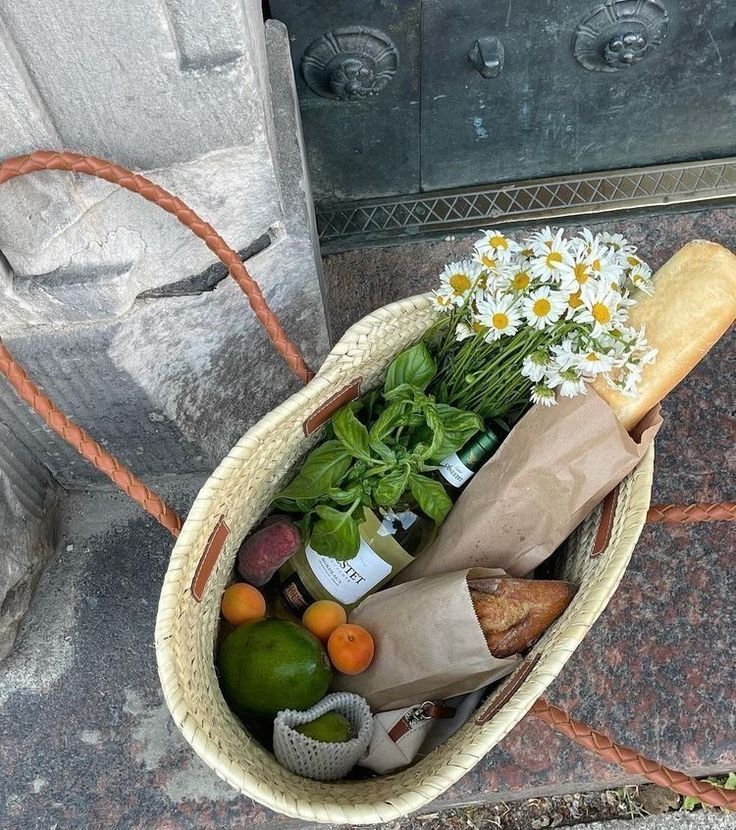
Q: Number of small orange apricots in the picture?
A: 3